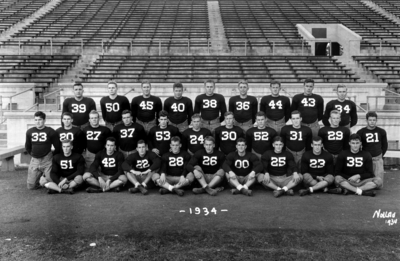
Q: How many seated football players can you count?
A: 9